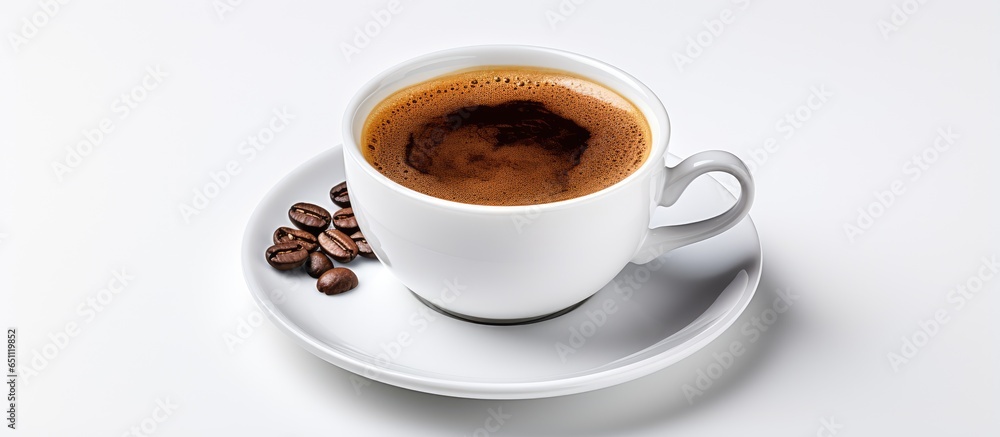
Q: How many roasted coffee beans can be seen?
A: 9